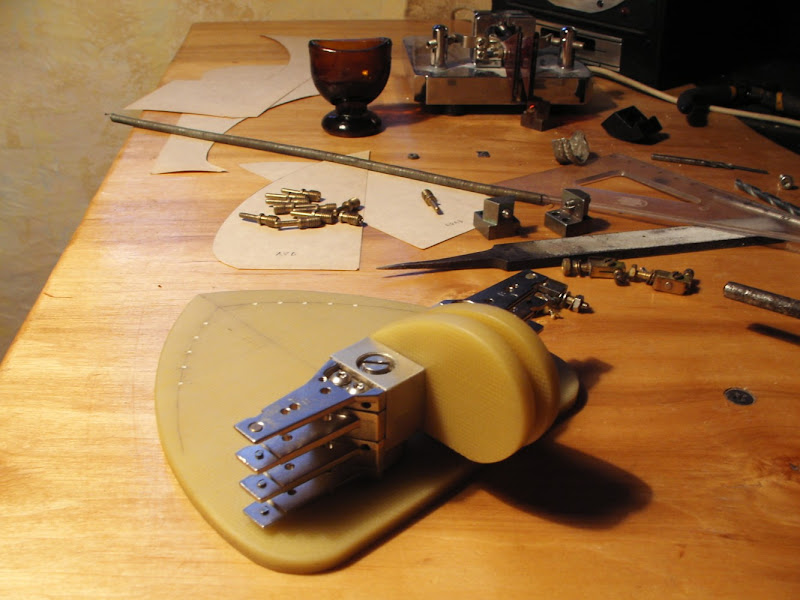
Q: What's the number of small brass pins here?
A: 11